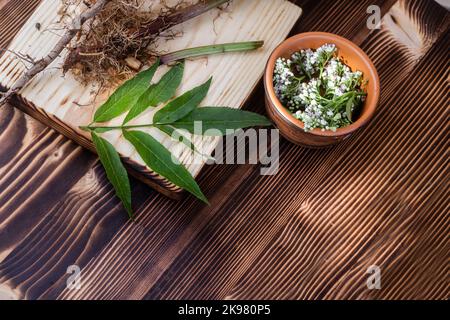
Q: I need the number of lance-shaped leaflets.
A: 7